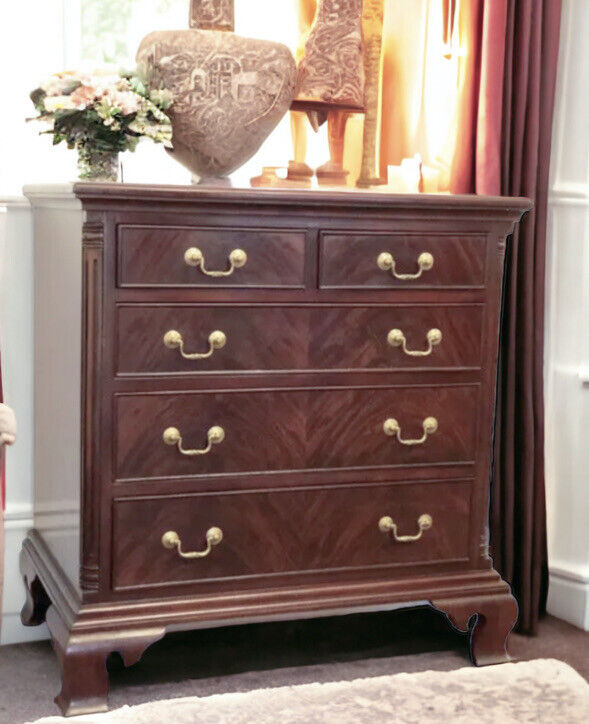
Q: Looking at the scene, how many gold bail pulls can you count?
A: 8